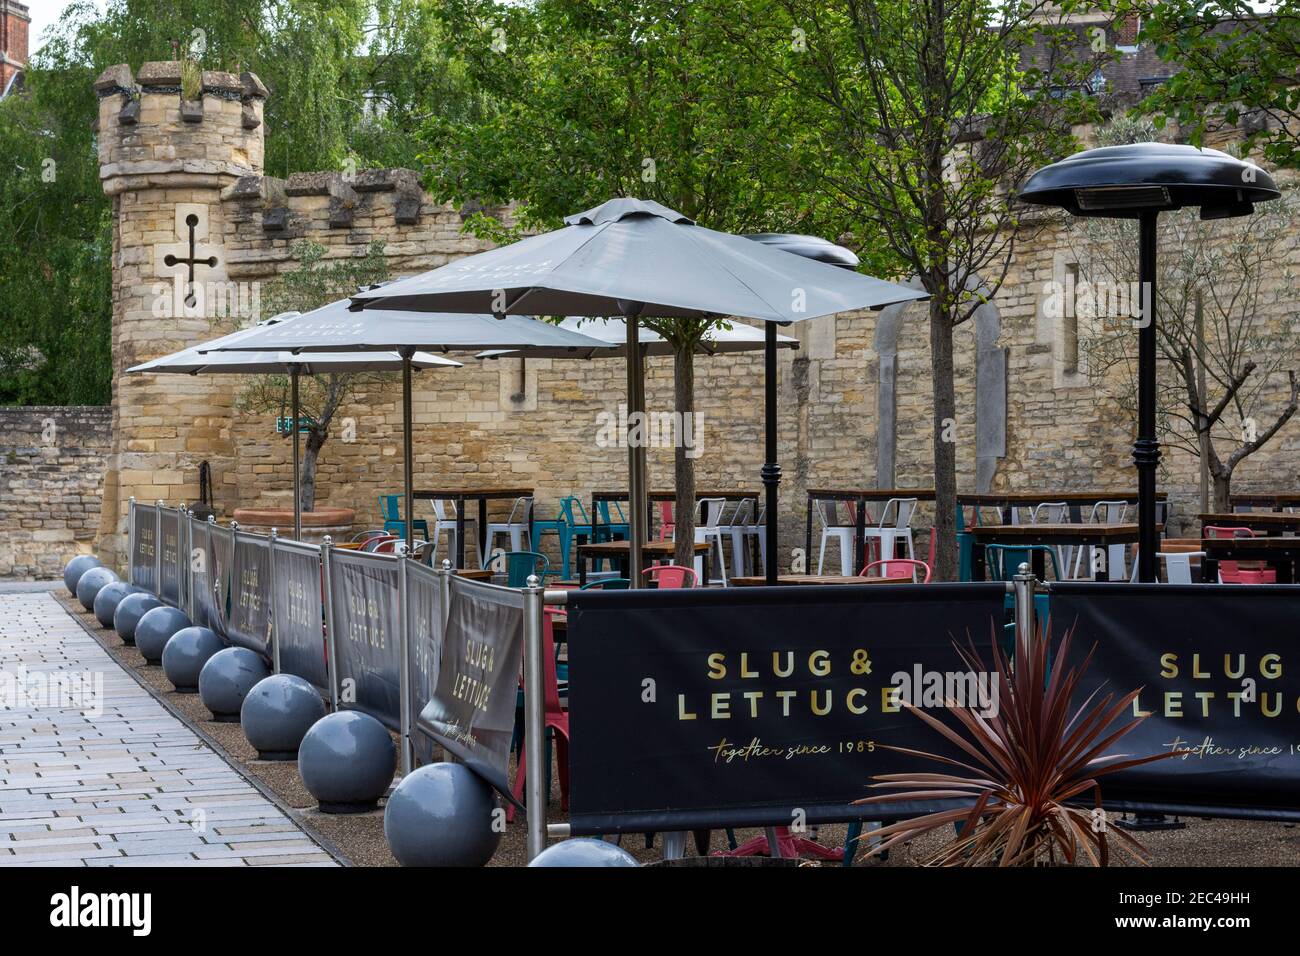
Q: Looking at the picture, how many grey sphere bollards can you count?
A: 11